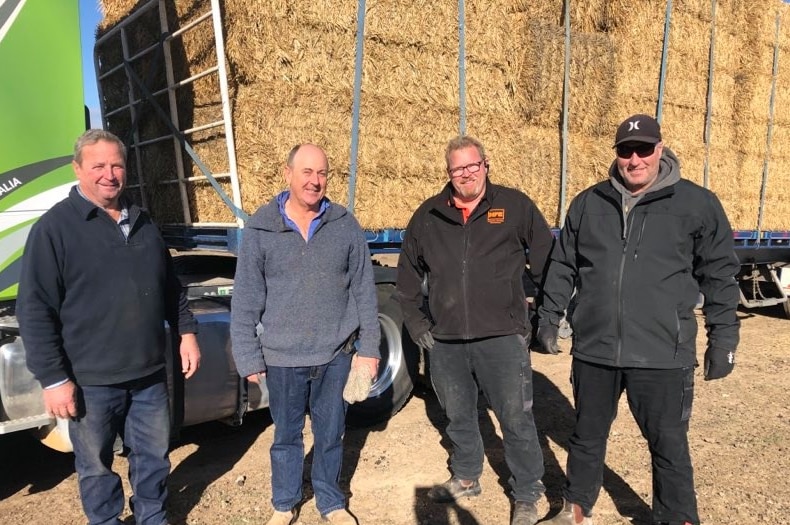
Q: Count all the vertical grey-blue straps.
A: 6